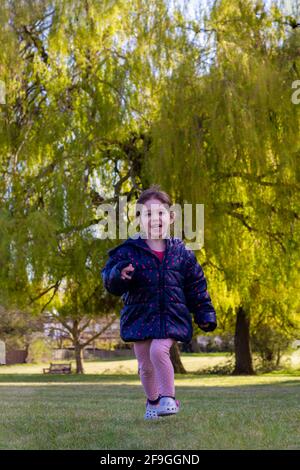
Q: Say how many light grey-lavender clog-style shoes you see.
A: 2